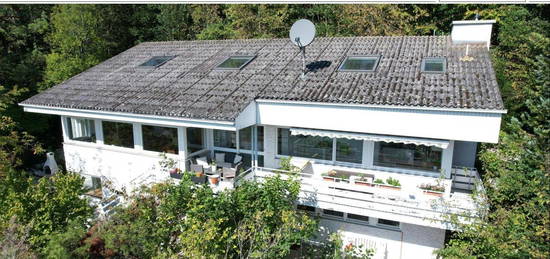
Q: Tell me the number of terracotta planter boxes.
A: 4